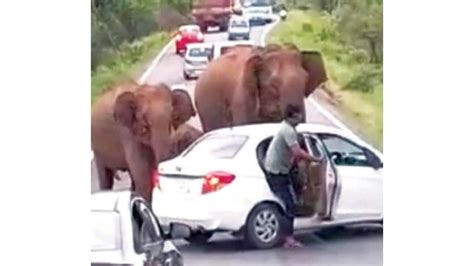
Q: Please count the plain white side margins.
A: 2